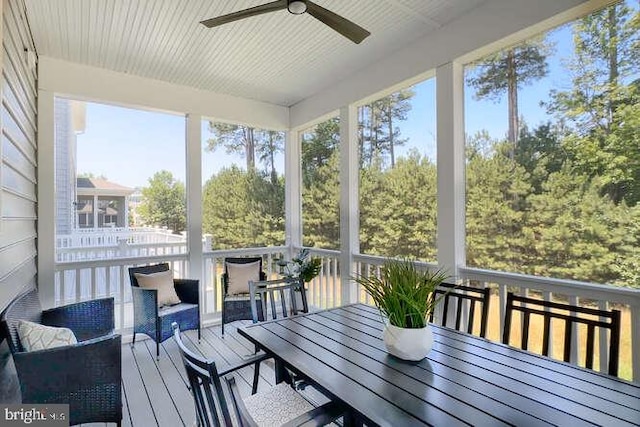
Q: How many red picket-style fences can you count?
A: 0